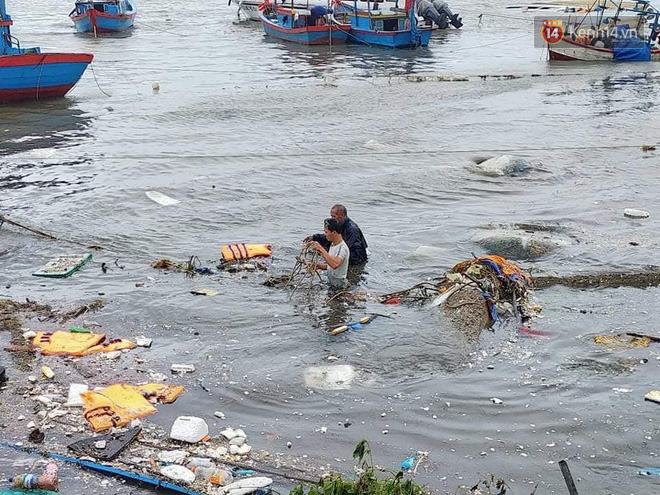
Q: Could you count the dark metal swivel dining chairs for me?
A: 0